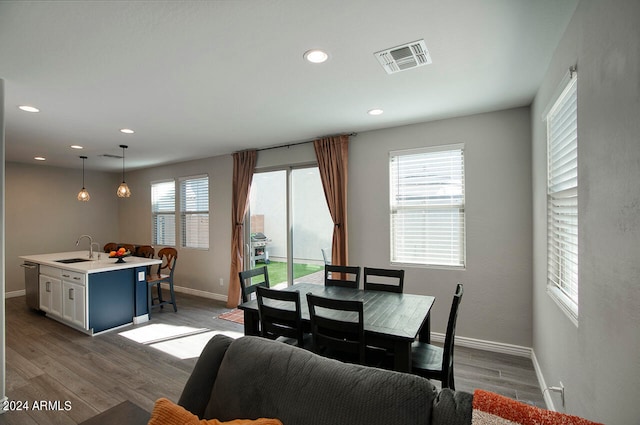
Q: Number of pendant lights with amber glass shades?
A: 2